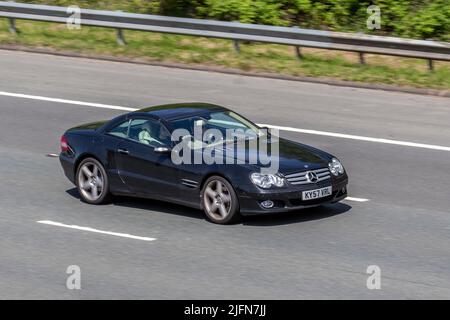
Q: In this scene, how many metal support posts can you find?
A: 6